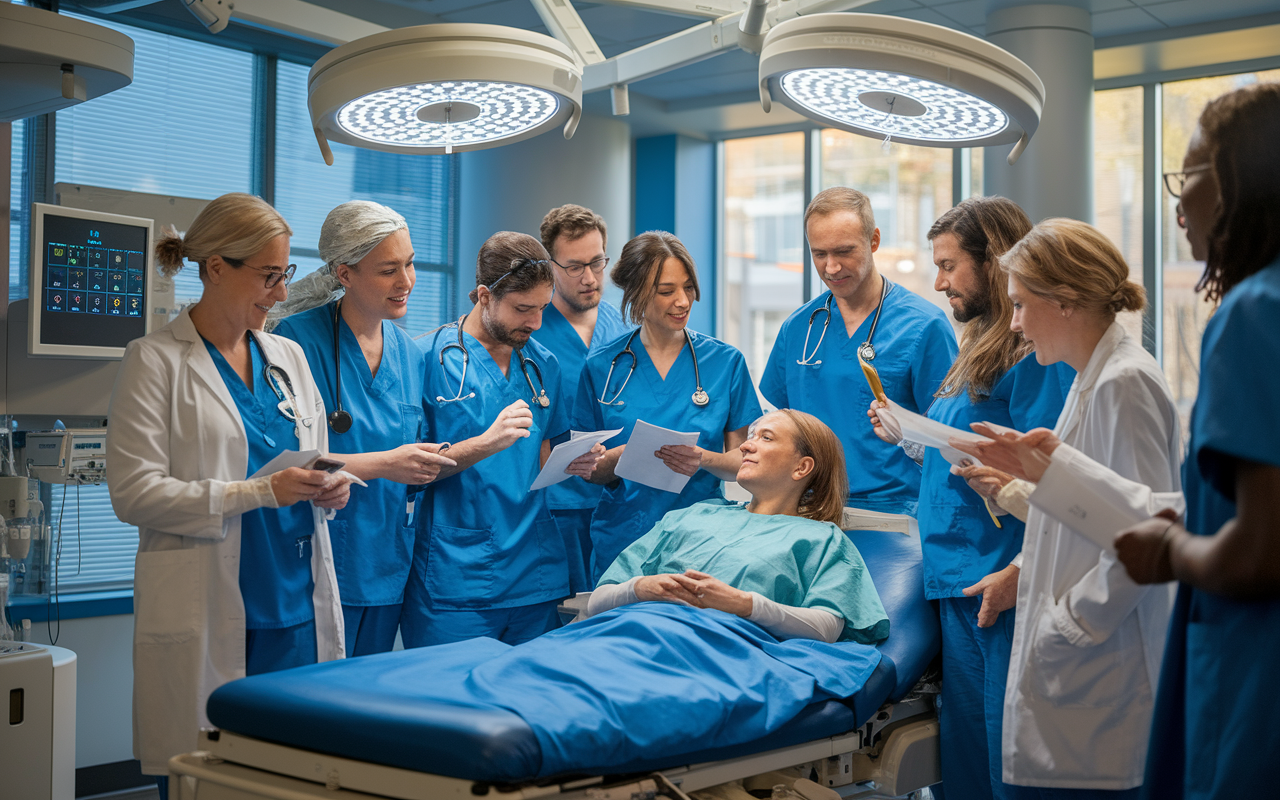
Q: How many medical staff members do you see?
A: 9